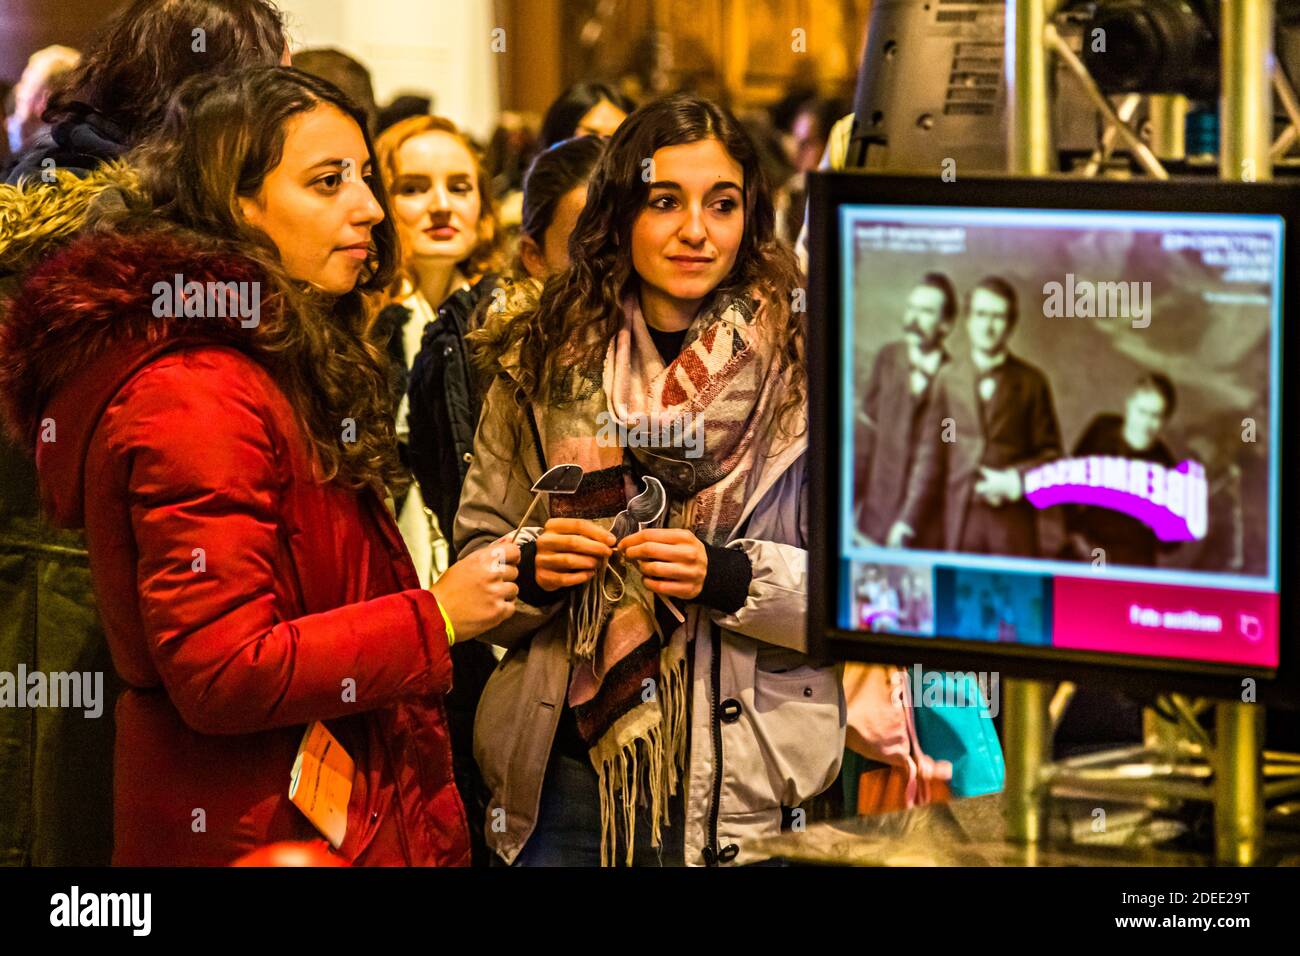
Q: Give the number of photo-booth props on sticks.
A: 2